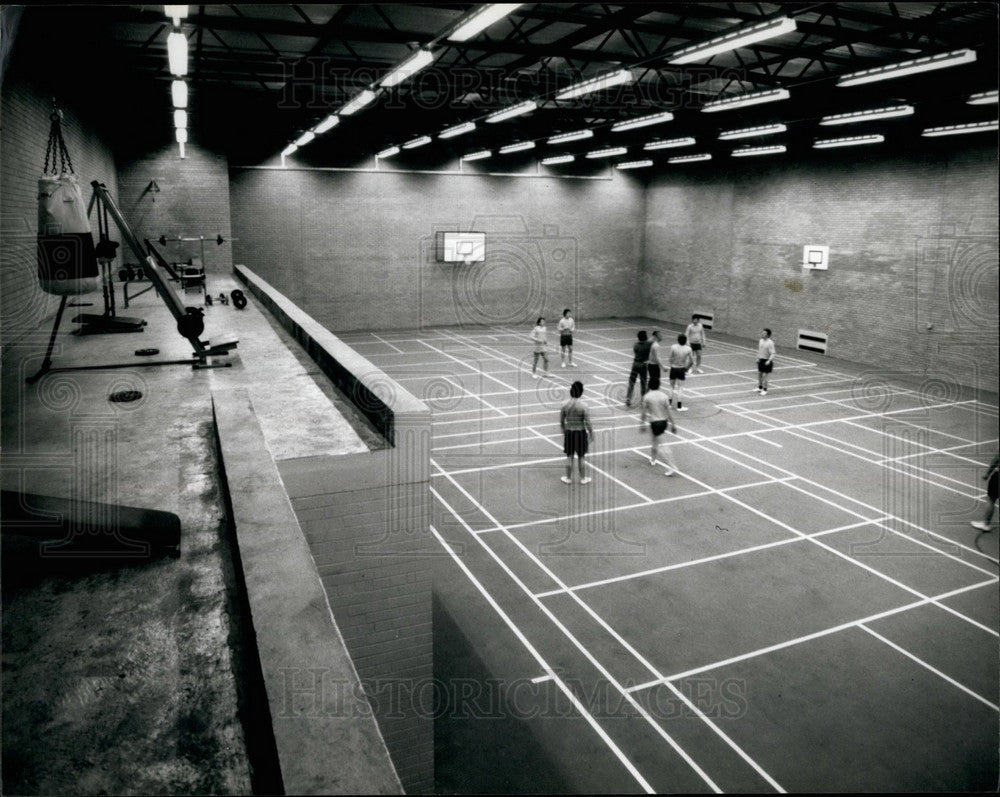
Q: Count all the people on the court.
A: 10